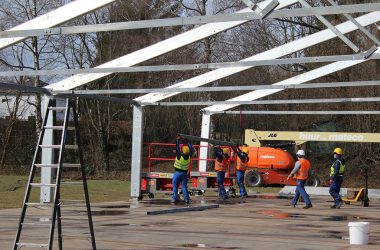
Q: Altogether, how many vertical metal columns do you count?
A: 3